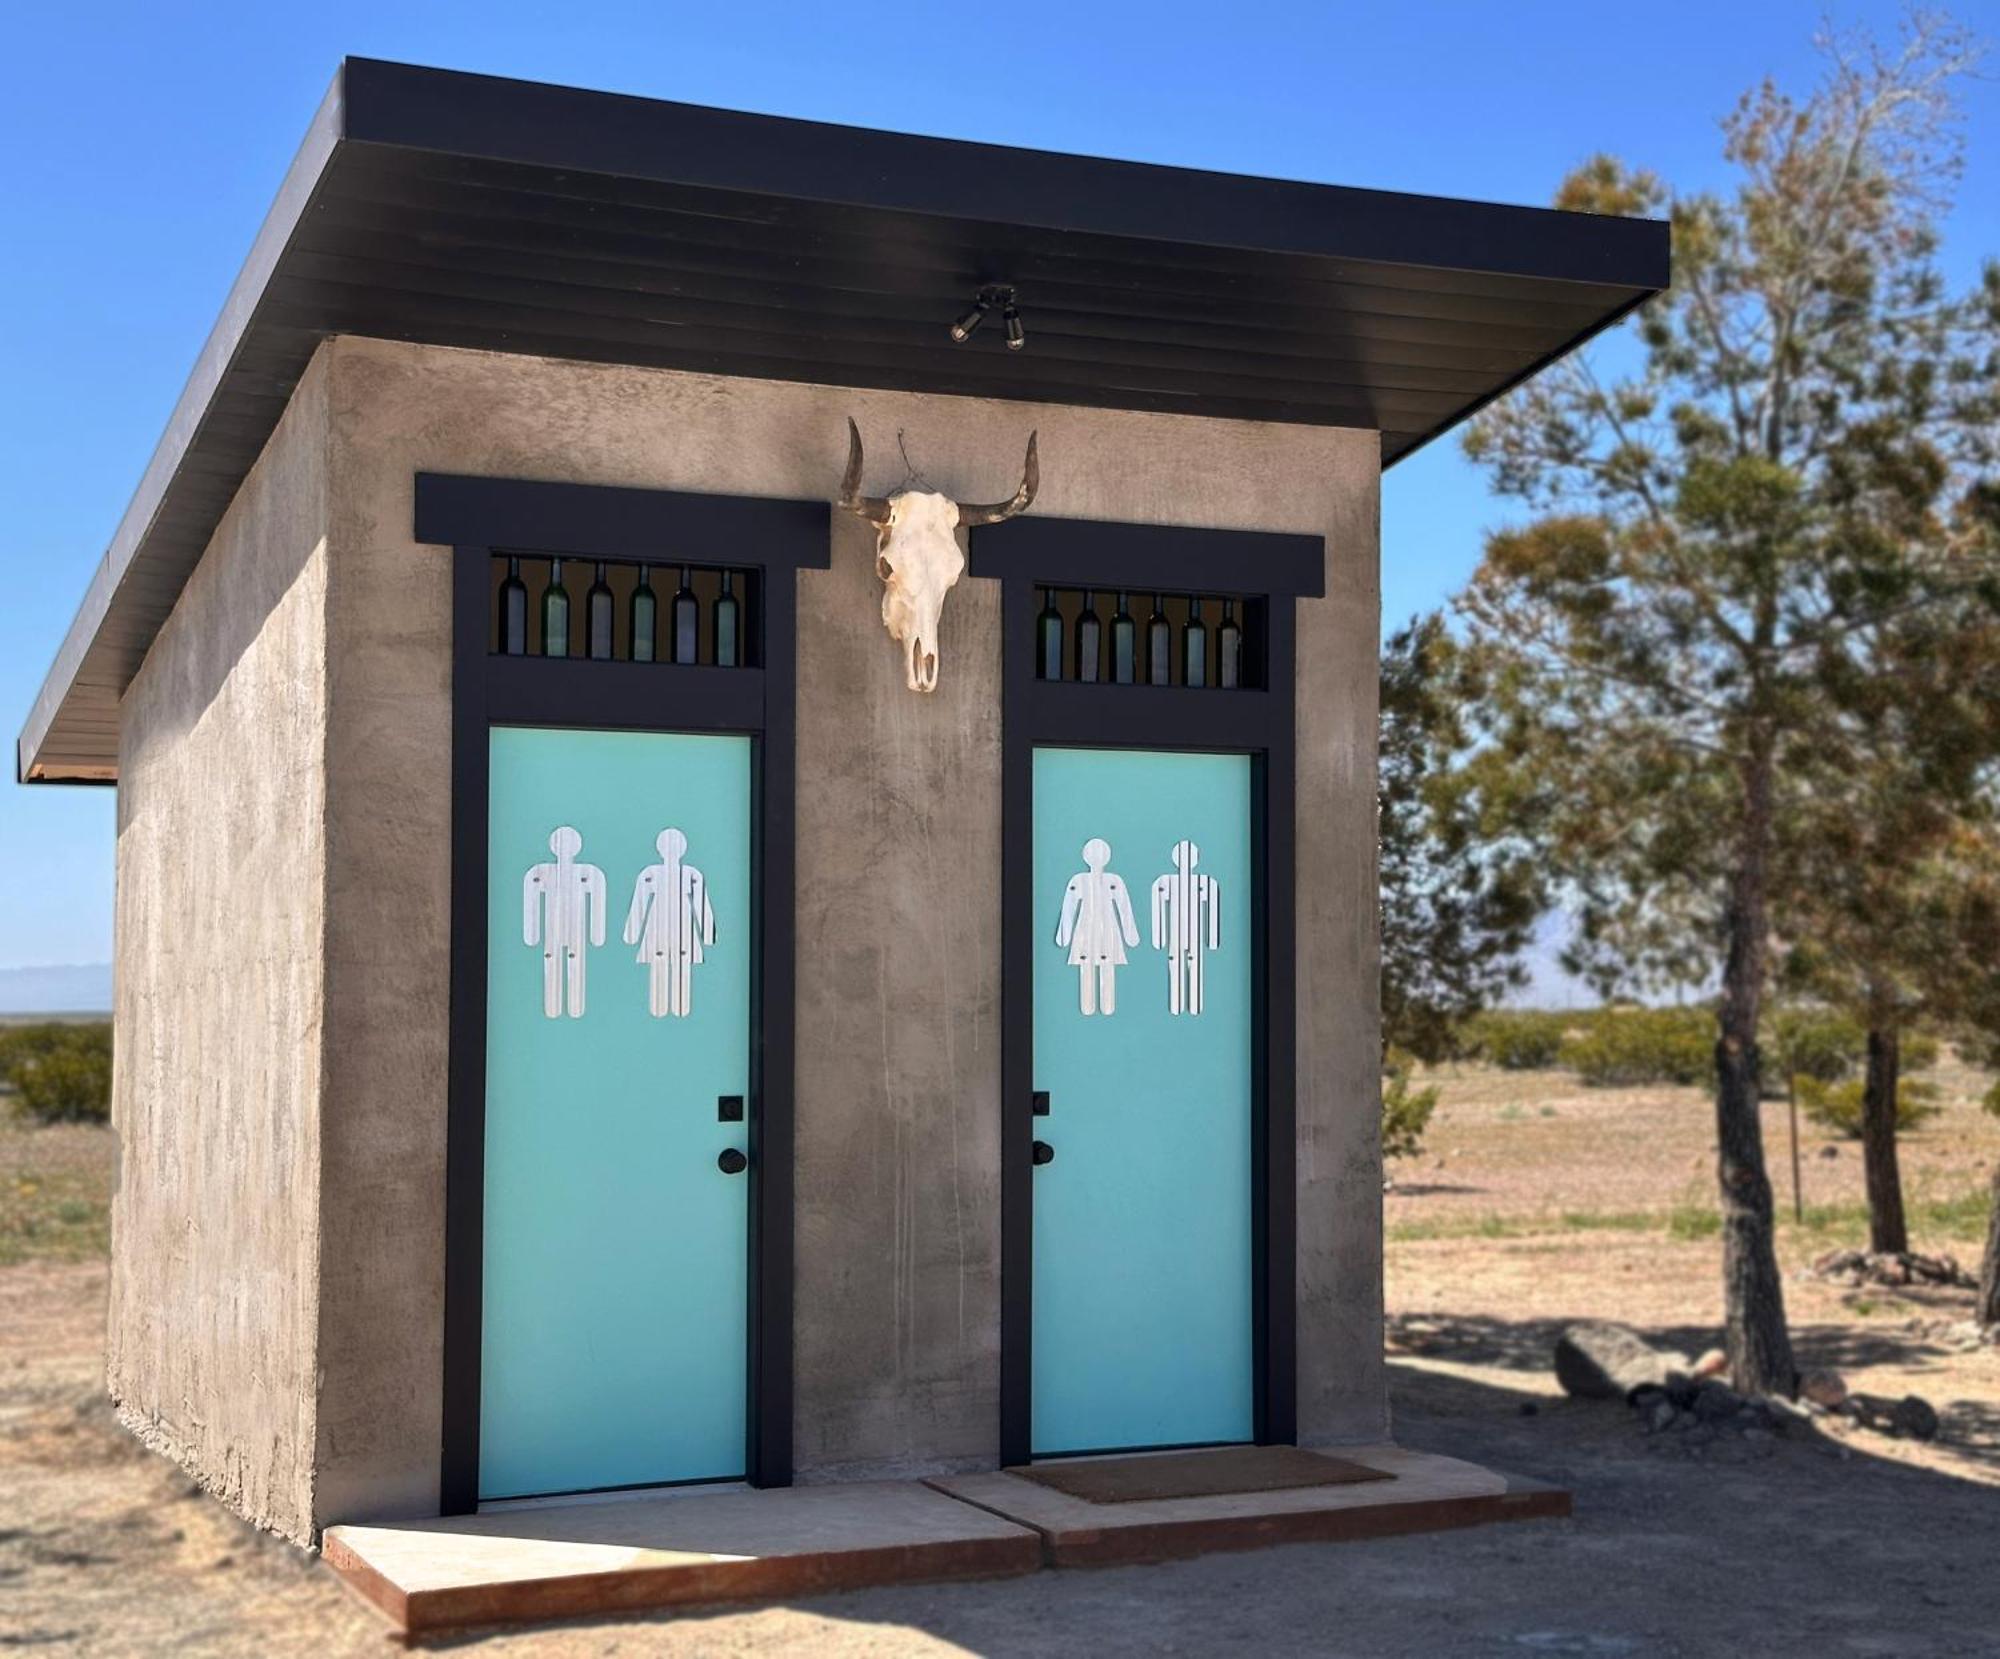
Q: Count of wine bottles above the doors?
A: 12